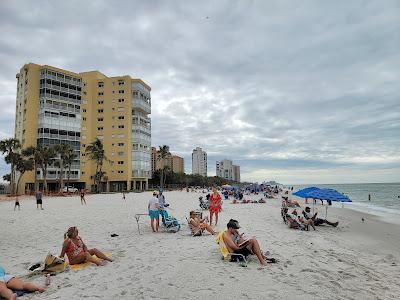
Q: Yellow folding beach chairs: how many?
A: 1